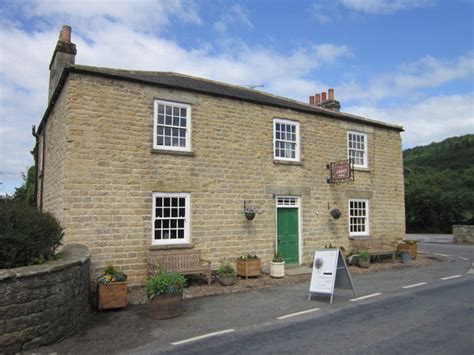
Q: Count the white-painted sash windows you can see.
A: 5